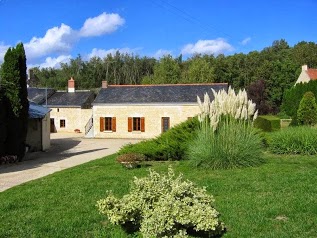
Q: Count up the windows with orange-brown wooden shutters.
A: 2